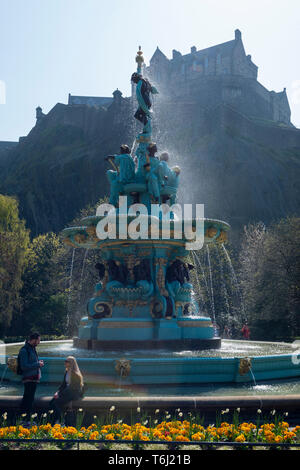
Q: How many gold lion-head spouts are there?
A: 3